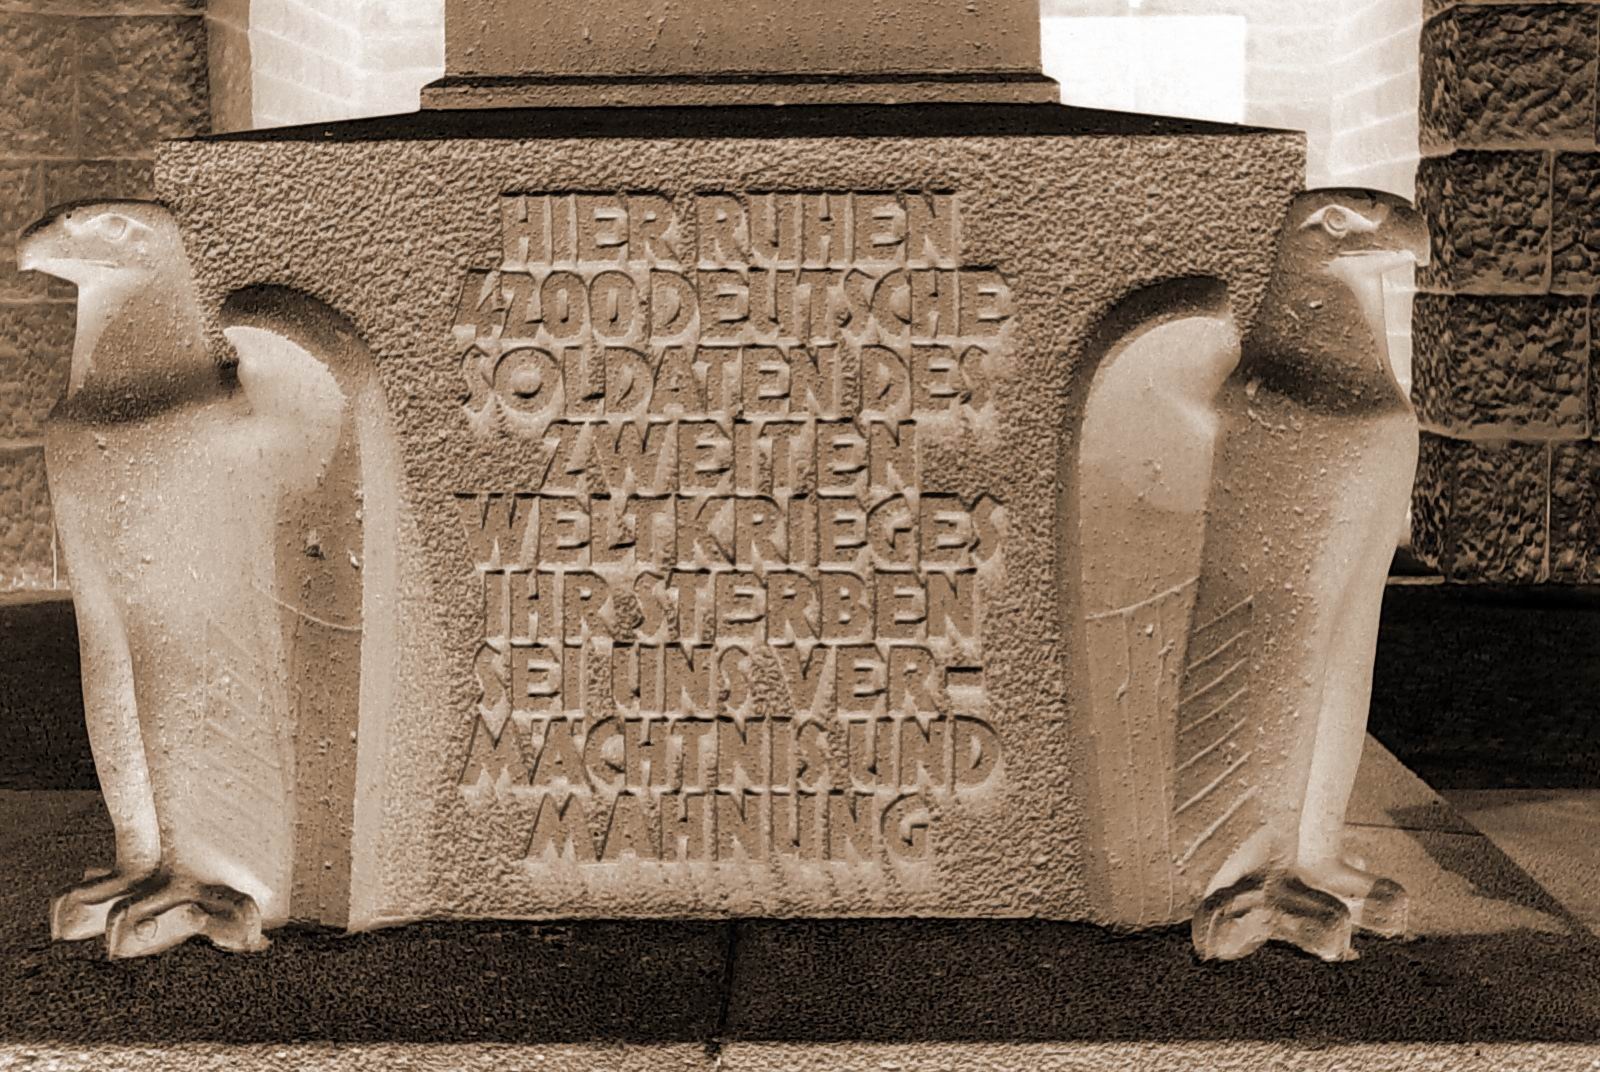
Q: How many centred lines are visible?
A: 9